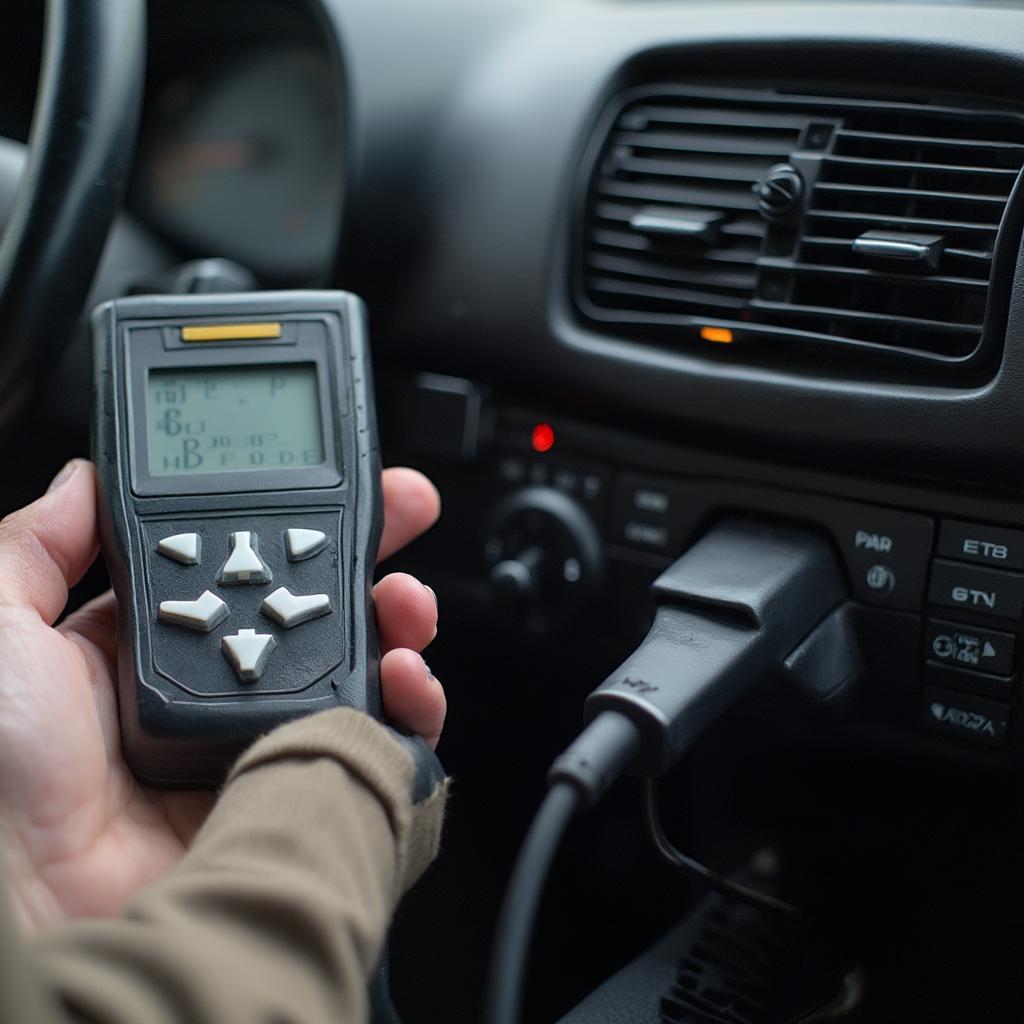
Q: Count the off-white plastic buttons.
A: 6